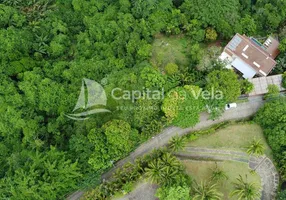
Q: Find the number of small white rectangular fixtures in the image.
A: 4